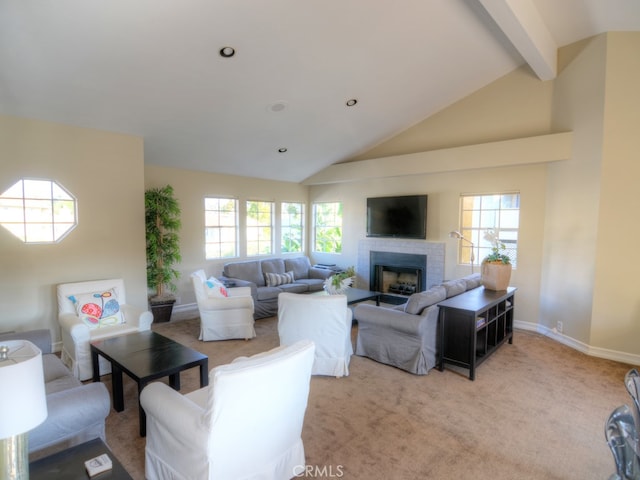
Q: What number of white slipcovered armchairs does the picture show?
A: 4